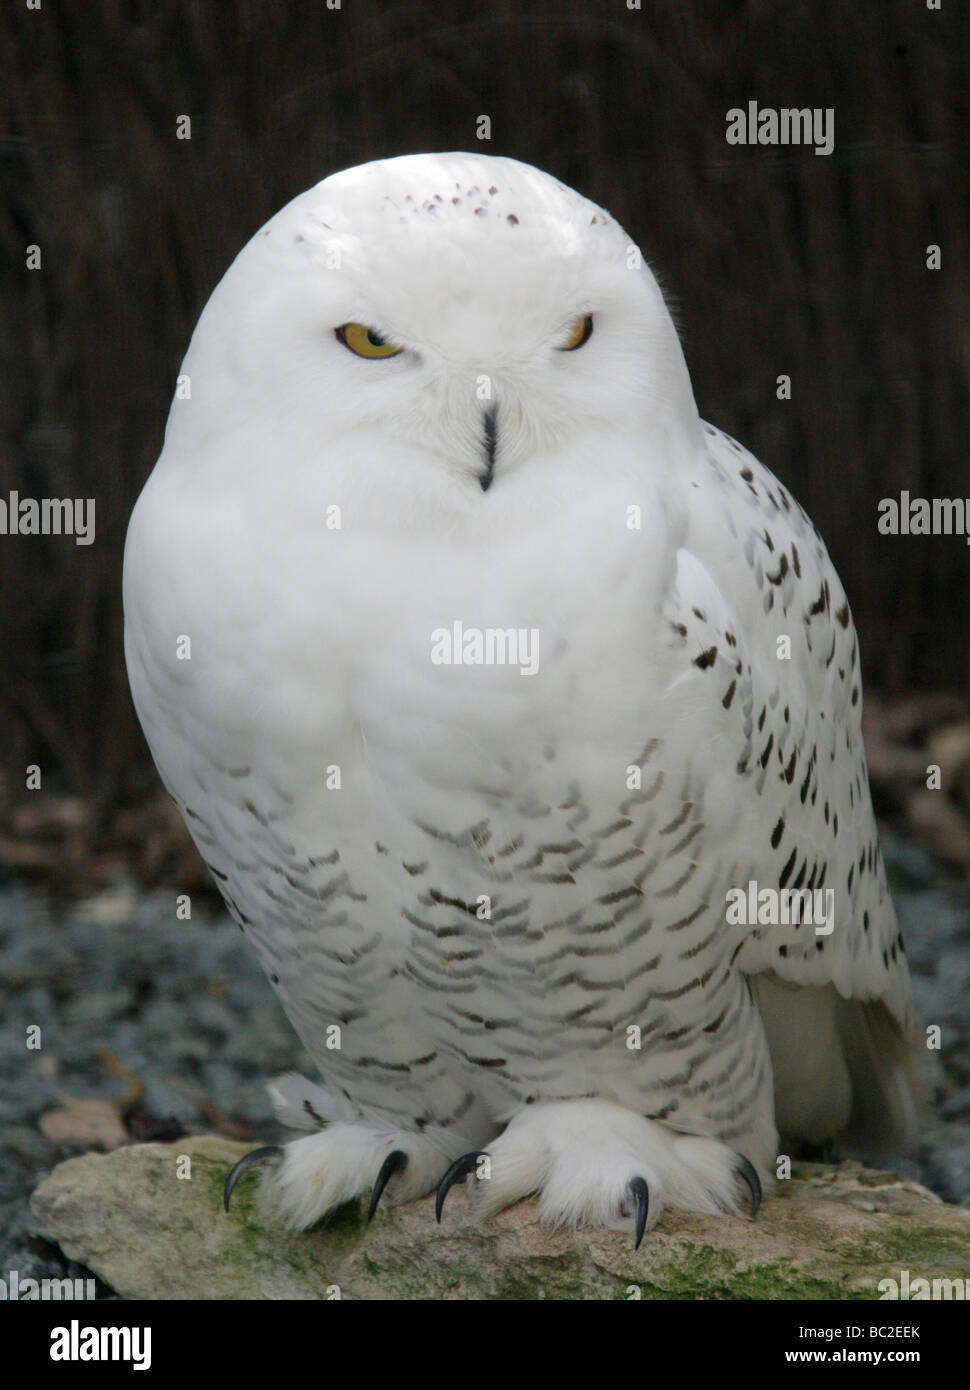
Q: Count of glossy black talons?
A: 5